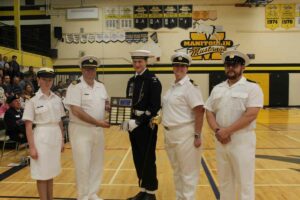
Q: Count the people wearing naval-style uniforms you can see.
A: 5